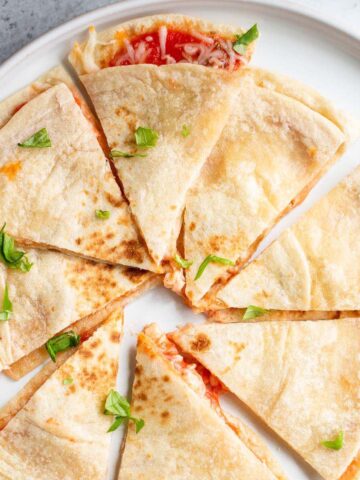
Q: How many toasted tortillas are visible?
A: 8